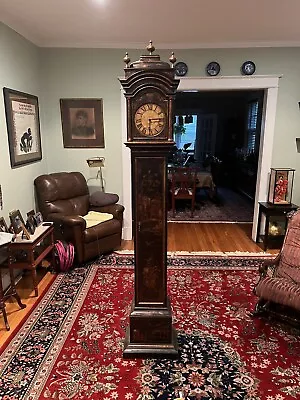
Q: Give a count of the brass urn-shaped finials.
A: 3